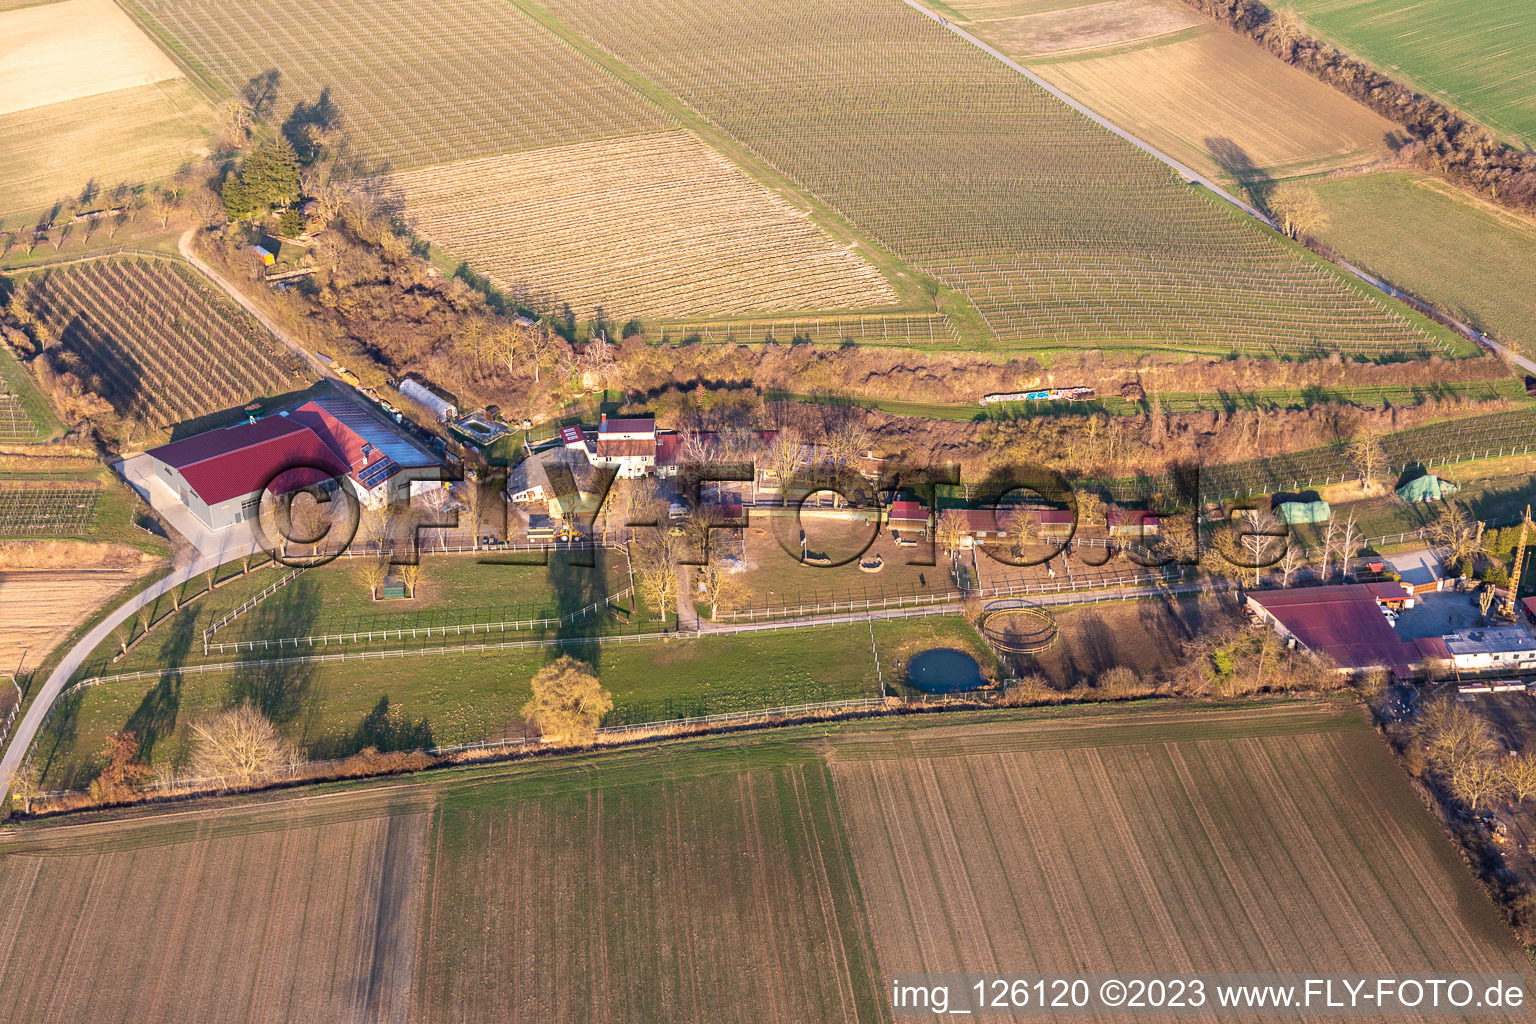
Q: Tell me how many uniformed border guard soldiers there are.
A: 0